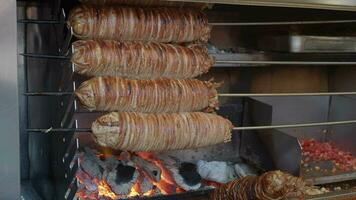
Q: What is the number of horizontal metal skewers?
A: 4